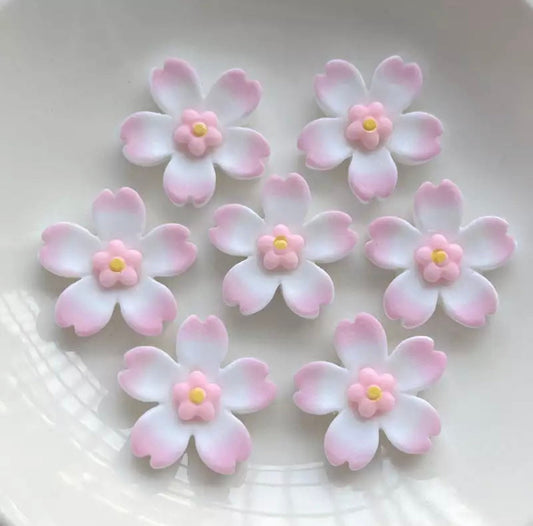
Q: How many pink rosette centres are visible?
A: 7